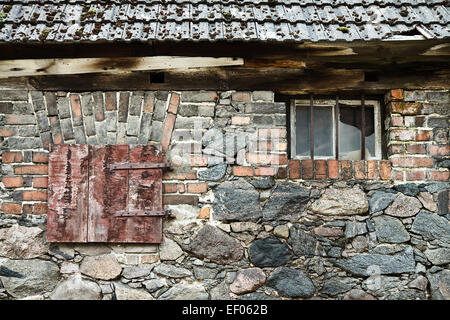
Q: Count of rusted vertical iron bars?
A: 3